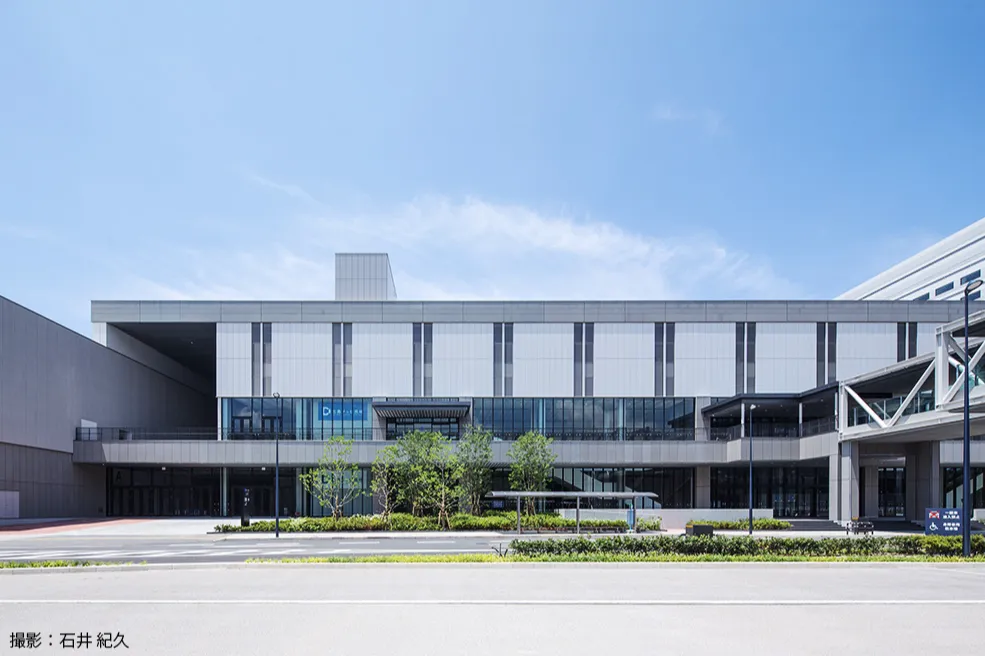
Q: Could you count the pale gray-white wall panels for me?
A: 10